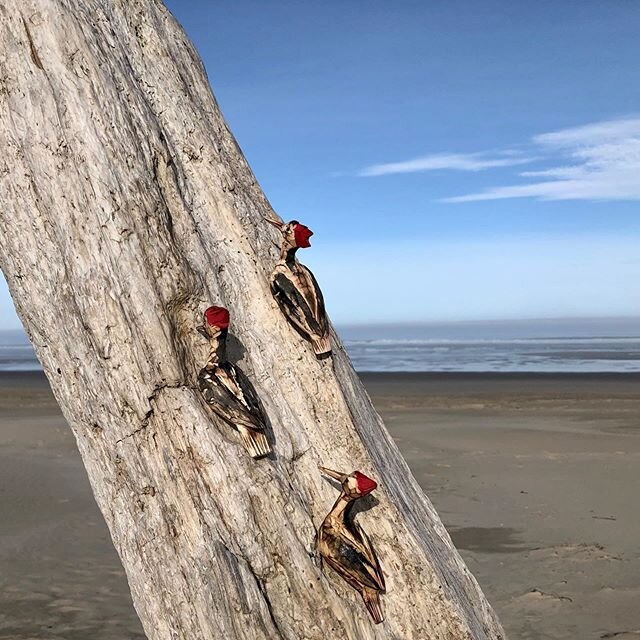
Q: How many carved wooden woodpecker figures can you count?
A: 3